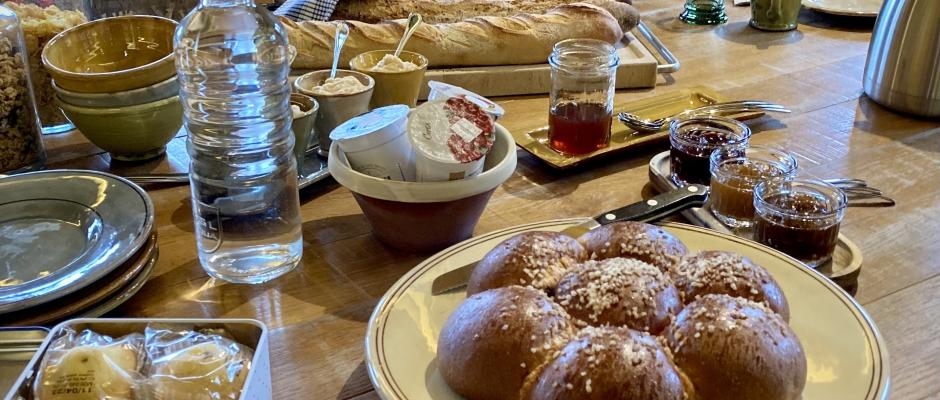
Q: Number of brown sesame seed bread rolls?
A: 7